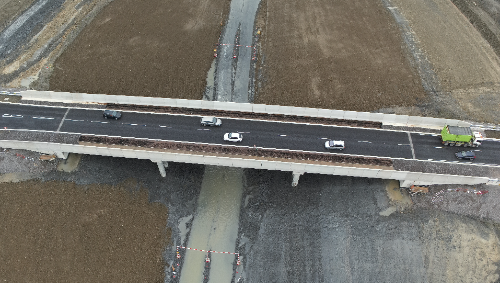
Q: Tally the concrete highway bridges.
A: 1